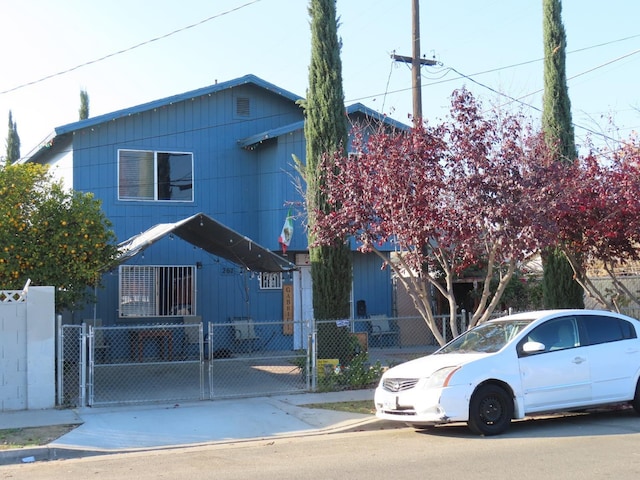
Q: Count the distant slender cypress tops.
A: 2